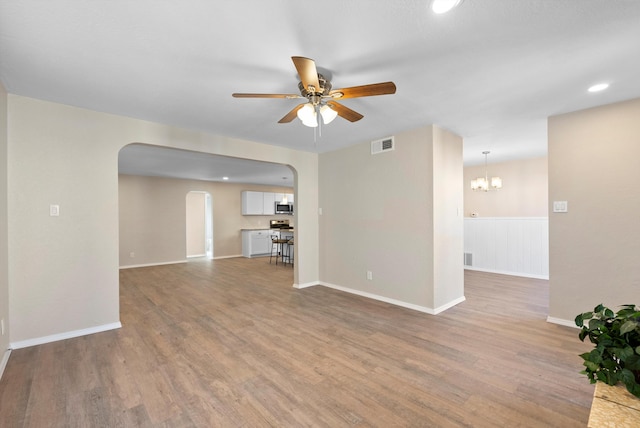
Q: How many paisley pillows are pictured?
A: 0